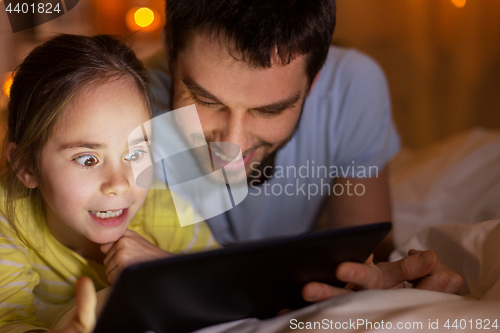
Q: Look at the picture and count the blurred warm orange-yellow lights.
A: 3